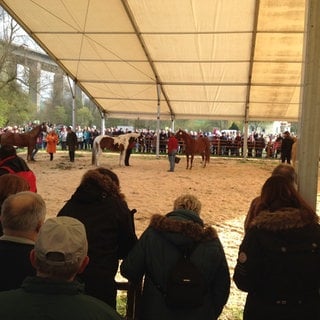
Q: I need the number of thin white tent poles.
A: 5